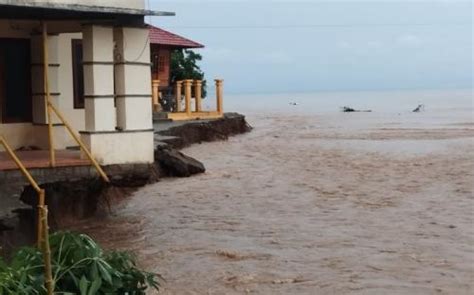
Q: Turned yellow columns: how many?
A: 5